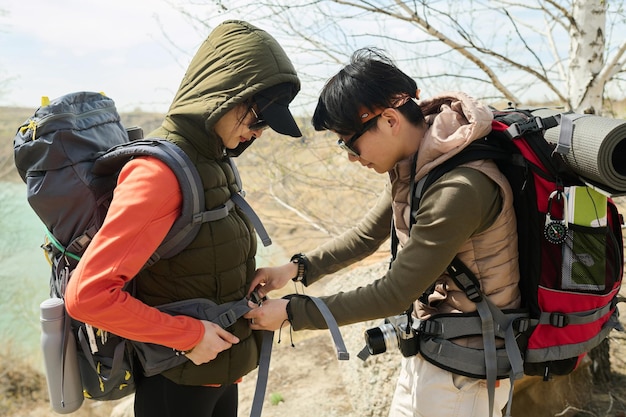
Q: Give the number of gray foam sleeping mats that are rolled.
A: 1